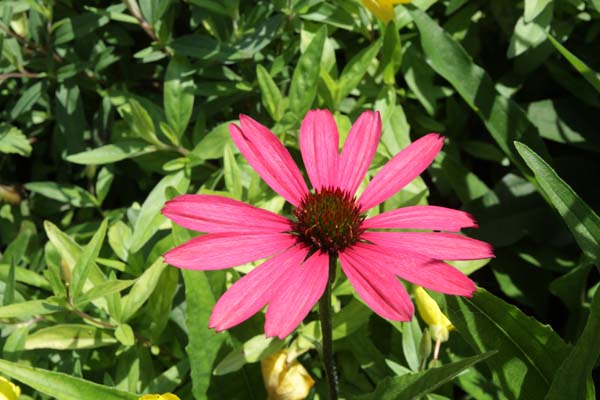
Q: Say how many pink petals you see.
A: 12